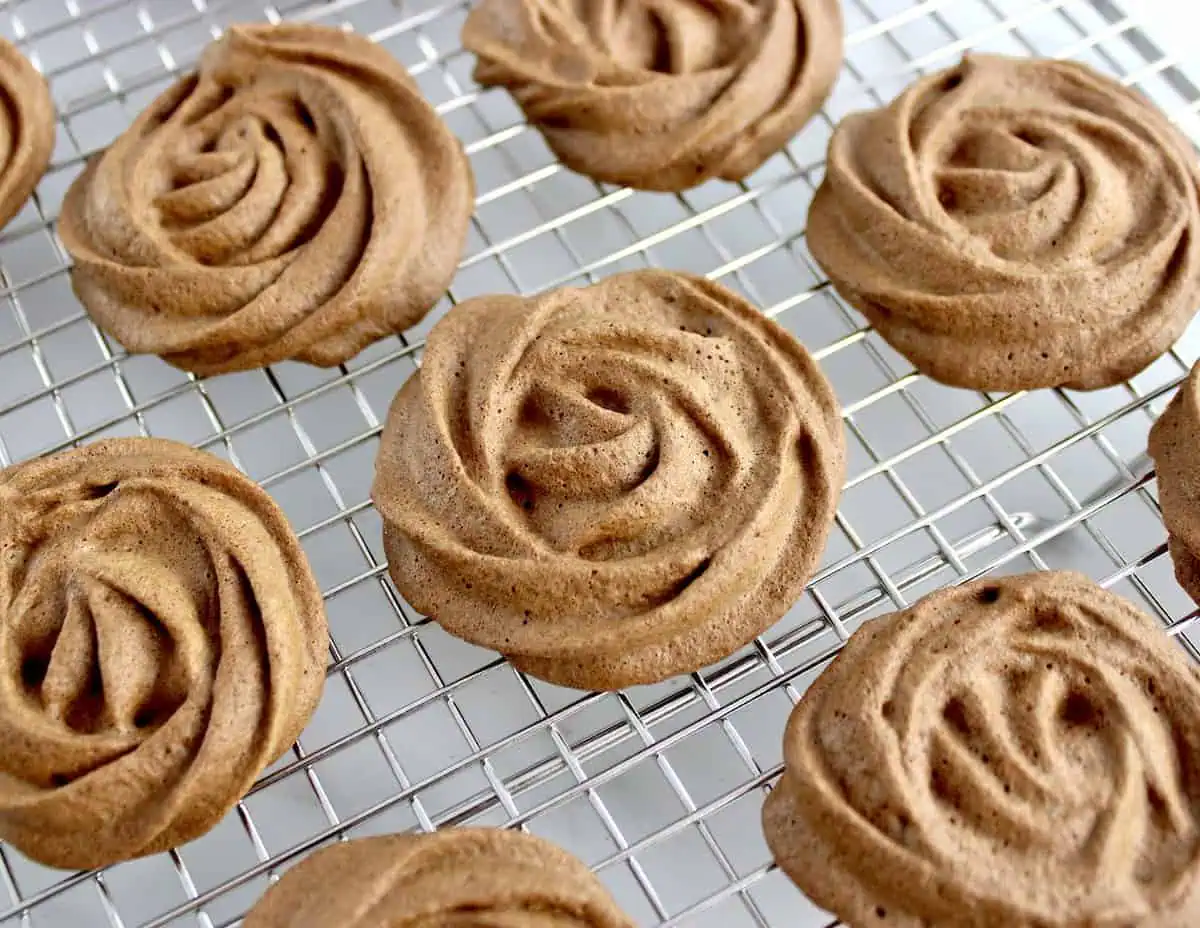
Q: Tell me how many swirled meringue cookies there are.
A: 9